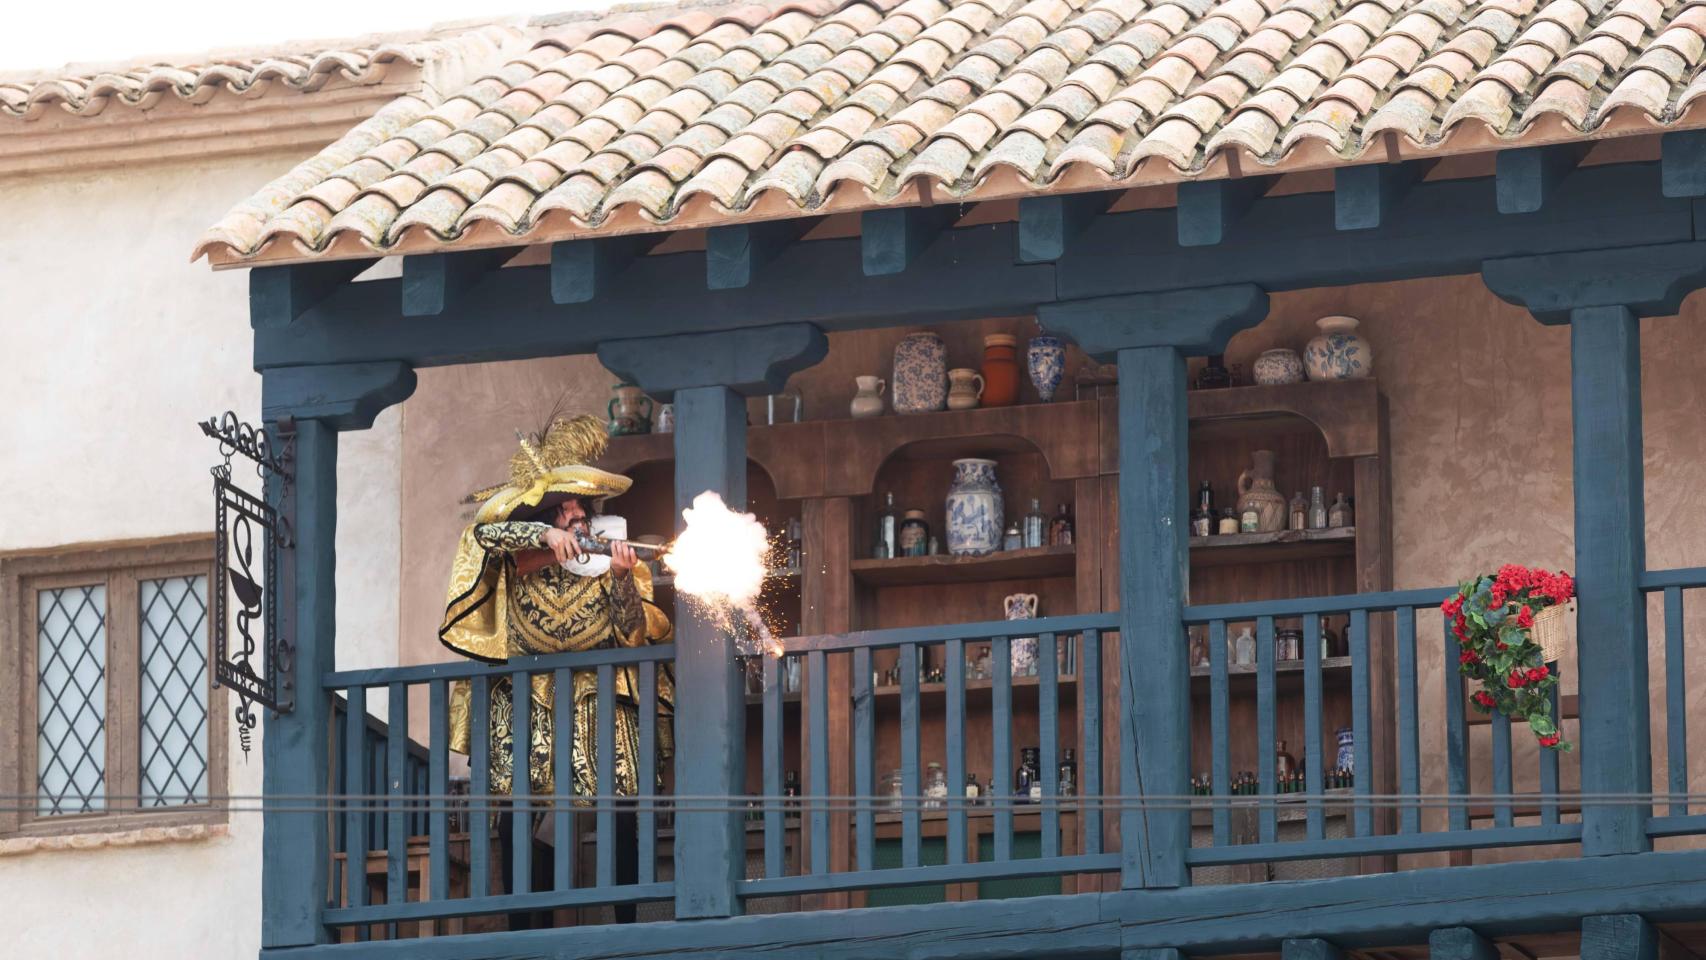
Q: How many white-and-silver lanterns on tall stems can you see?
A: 0